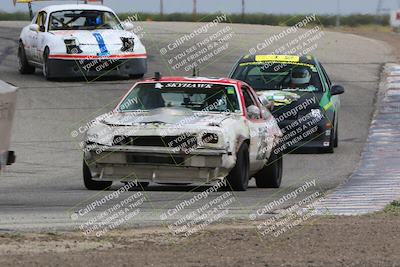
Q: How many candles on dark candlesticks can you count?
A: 0